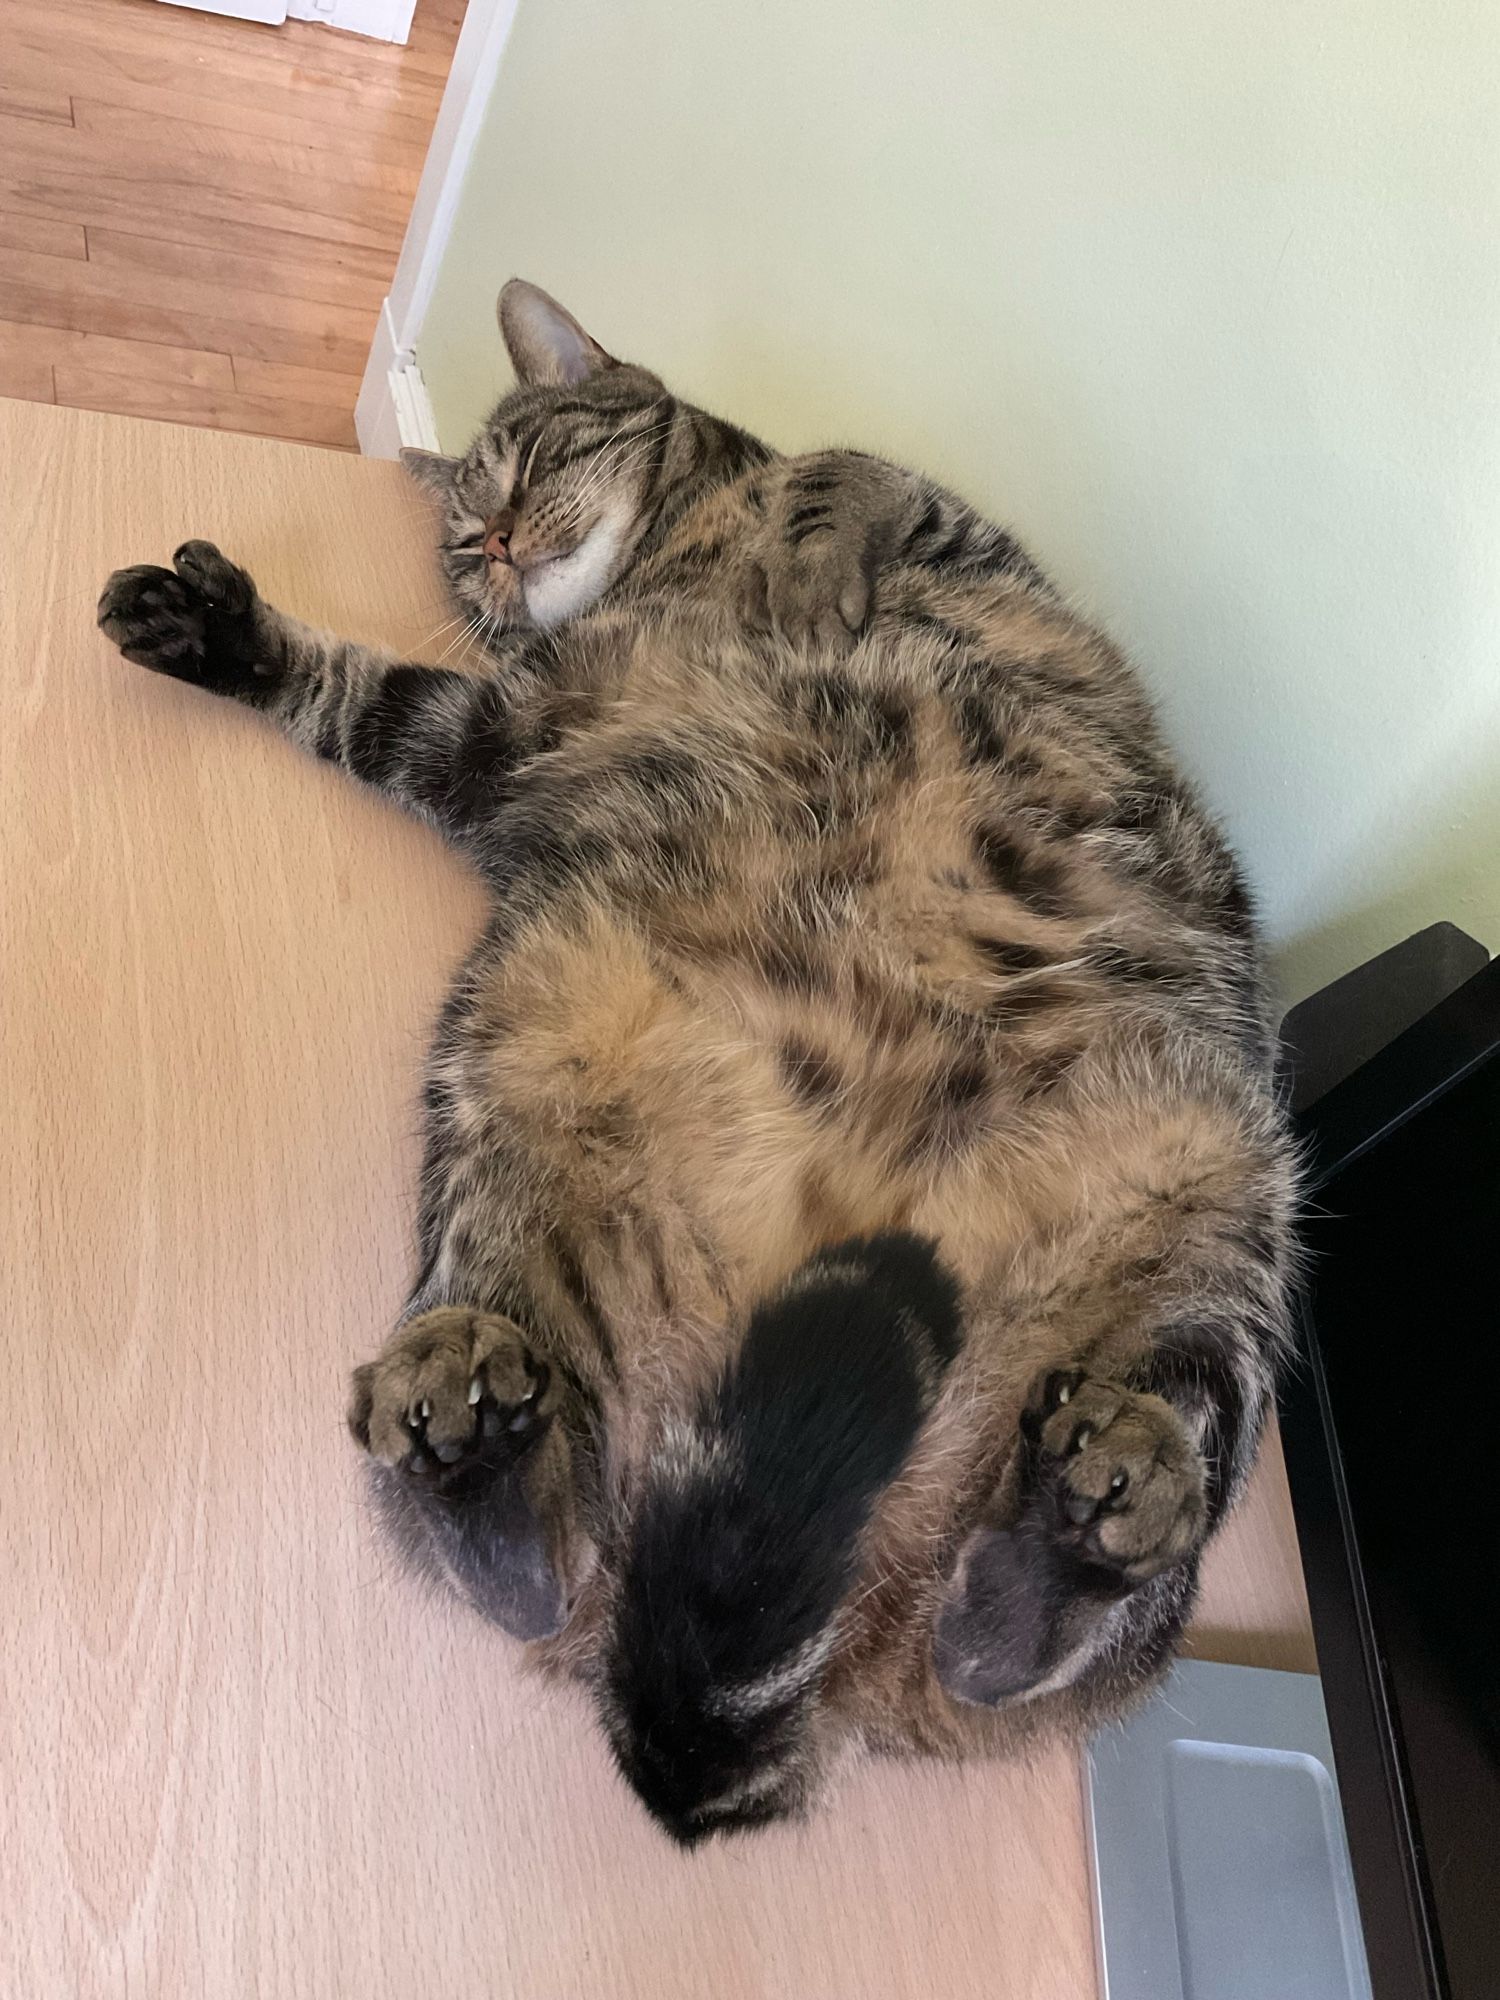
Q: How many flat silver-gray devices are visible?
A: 1